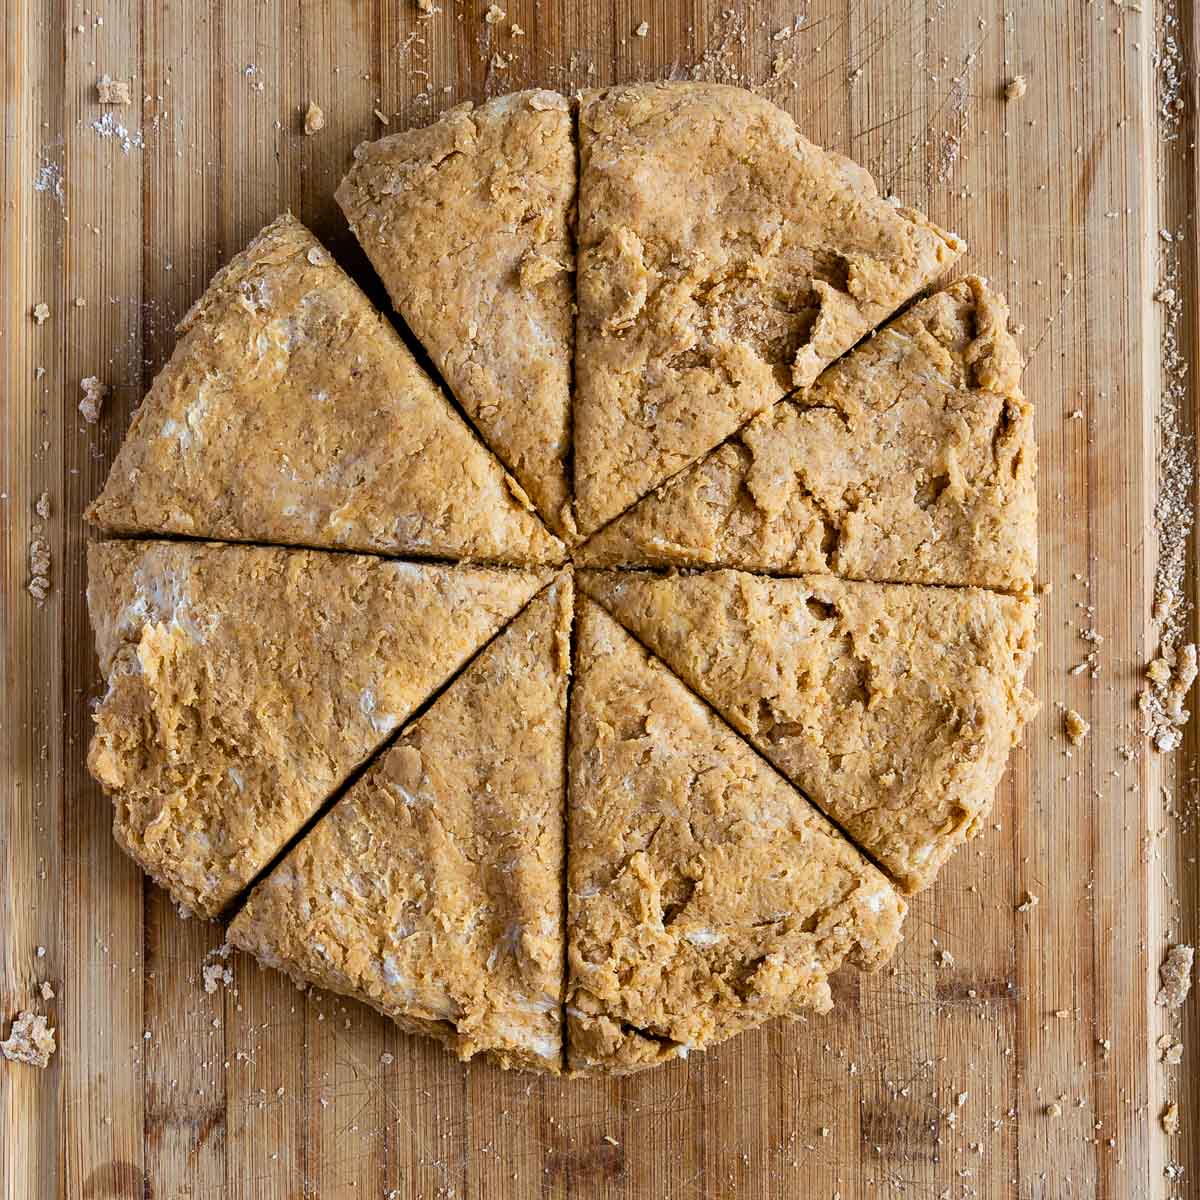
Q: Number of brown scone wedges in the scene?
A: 8